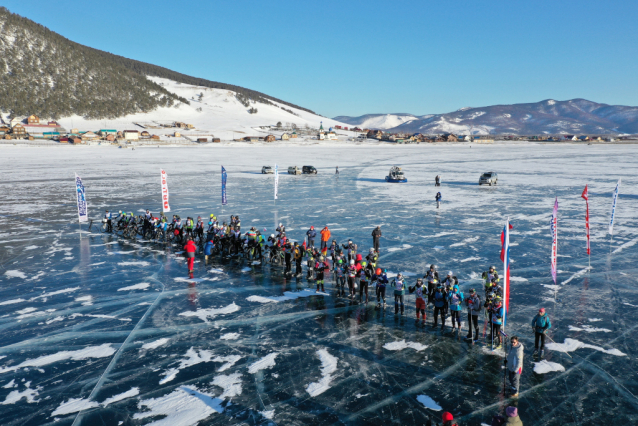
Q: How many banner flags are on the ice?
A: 8